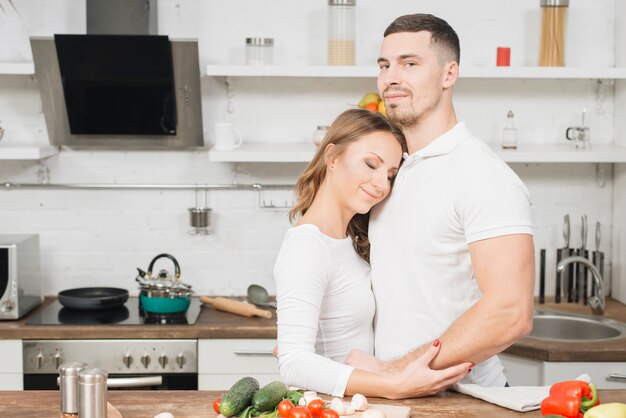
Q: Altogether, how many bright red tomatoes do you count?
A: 5